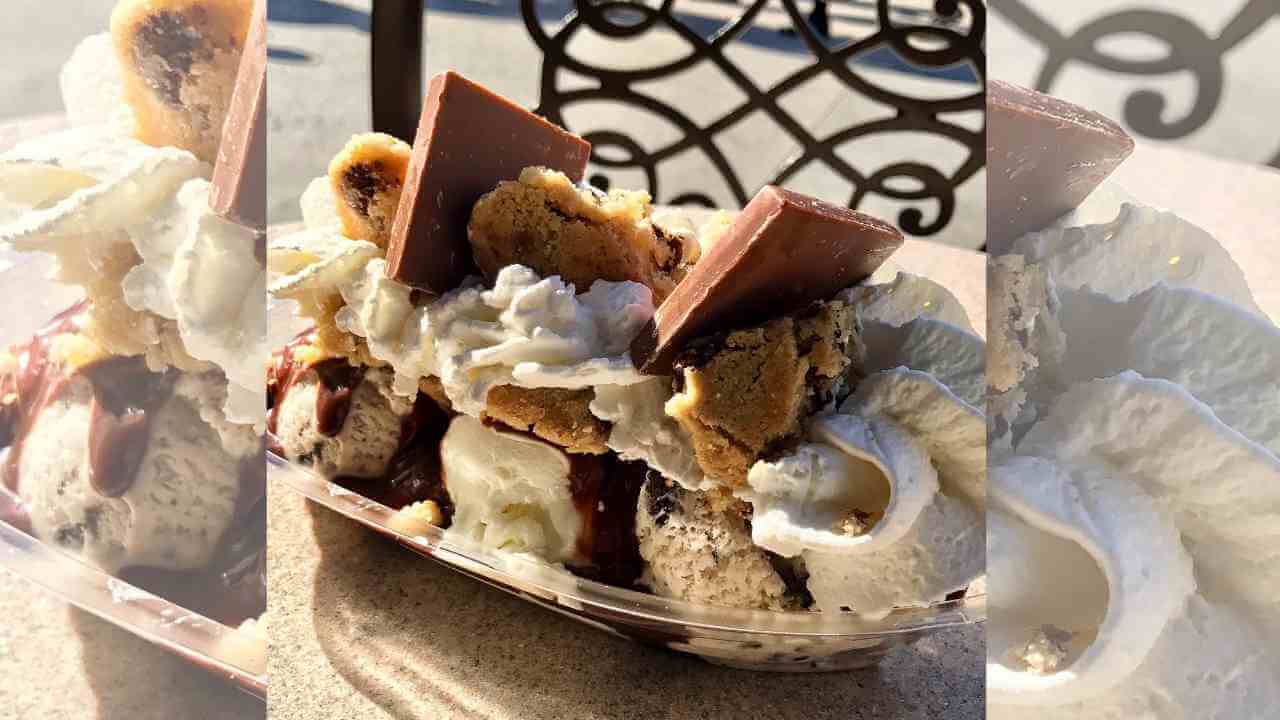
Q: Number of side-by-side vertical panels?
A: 3